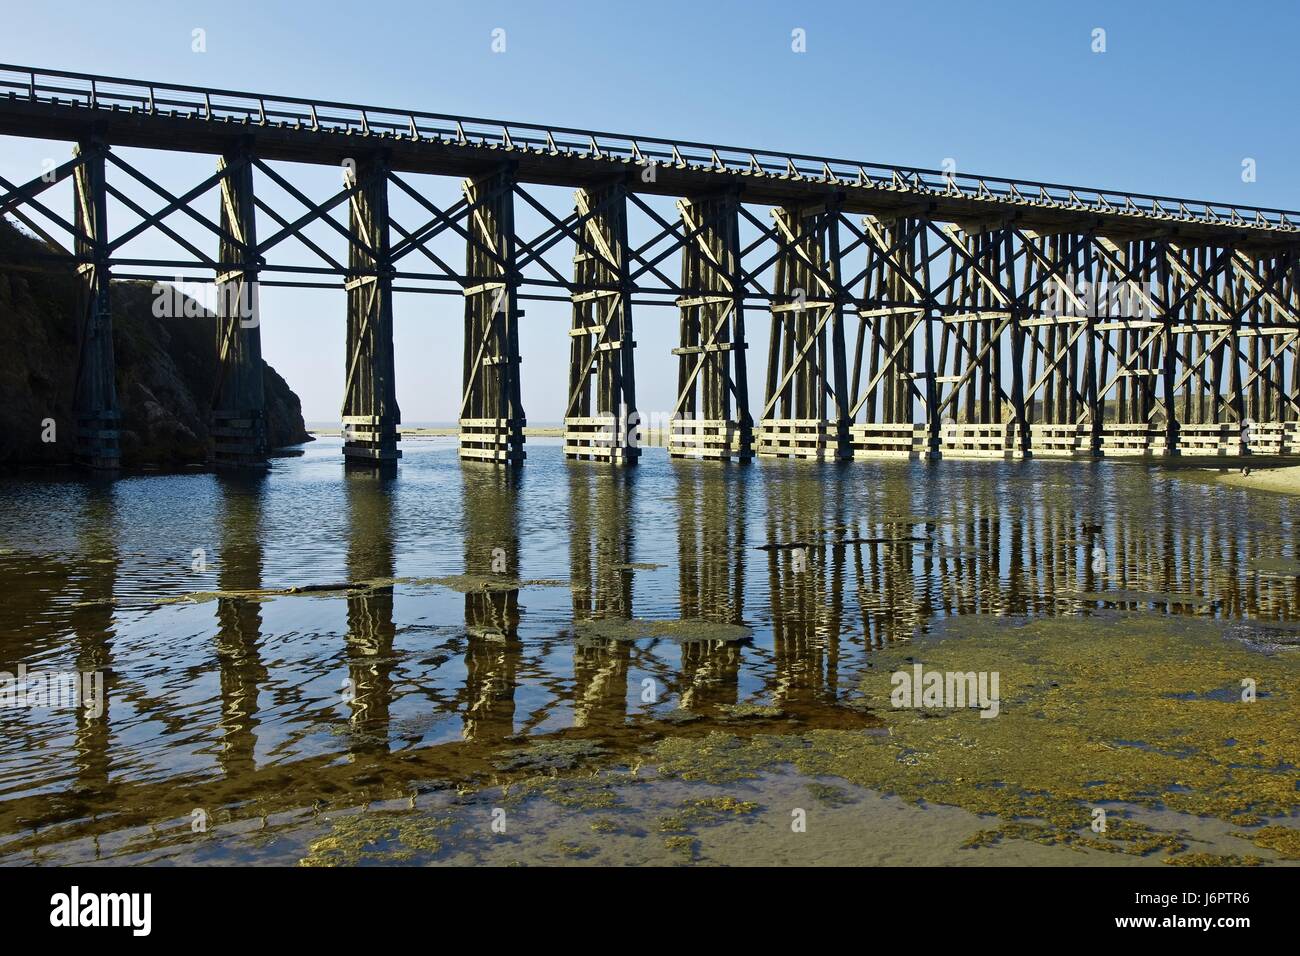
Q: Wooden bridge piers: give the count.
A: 13